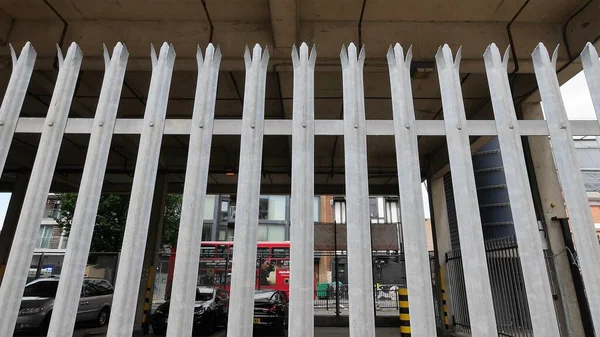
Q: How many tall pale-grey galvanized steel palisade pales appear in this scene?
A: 13